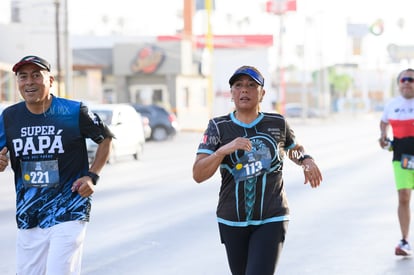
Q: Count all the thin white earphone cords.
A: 0